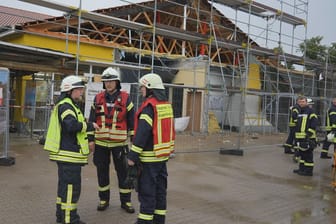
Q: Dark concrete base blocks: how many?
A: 2